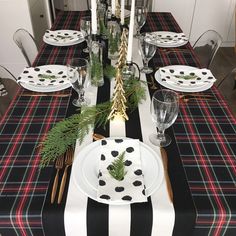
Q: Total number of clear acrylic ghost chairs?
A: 4